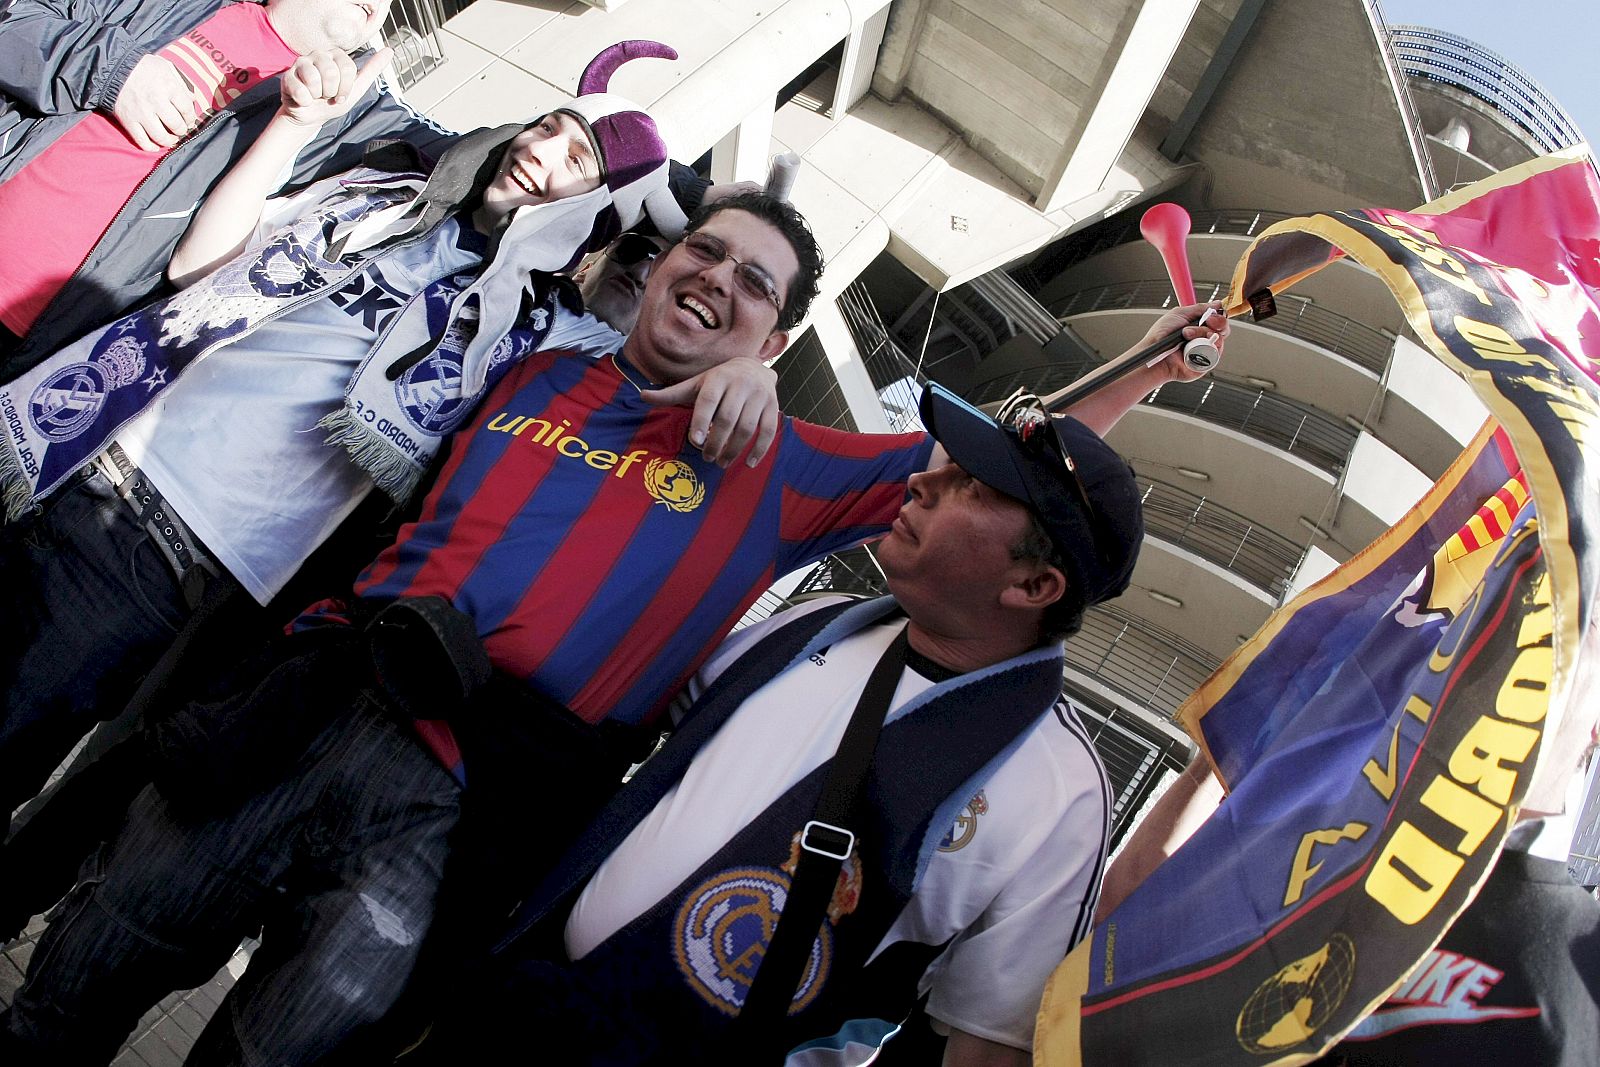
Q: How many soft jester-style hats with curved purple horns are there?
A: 1